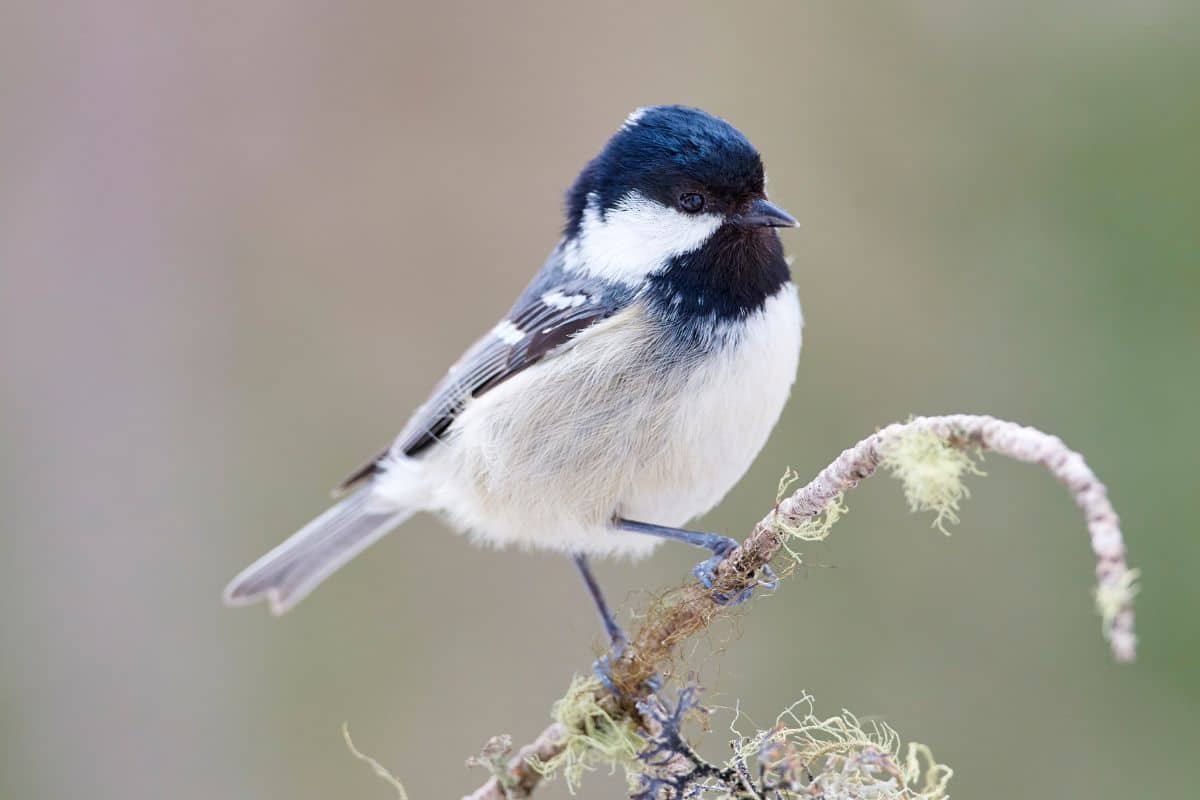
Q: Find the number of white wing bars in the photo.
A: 2